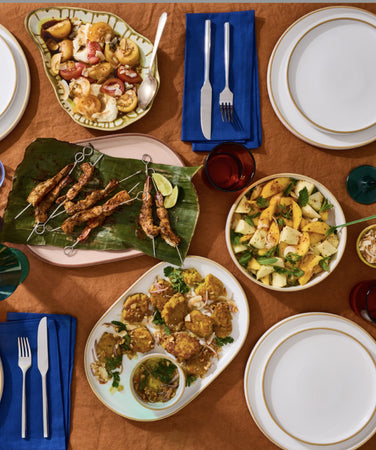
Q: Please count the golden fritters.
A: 11